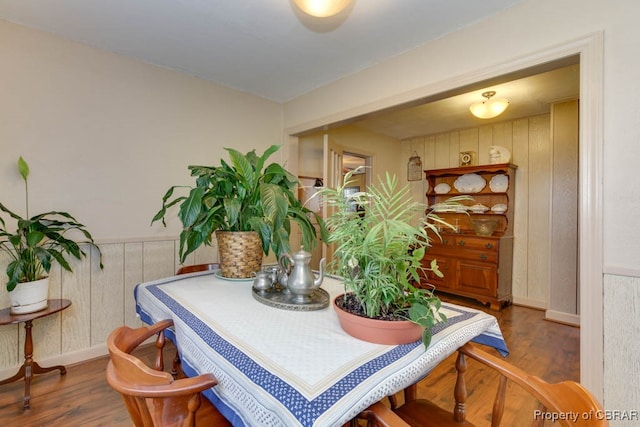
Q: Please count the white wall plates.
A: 3